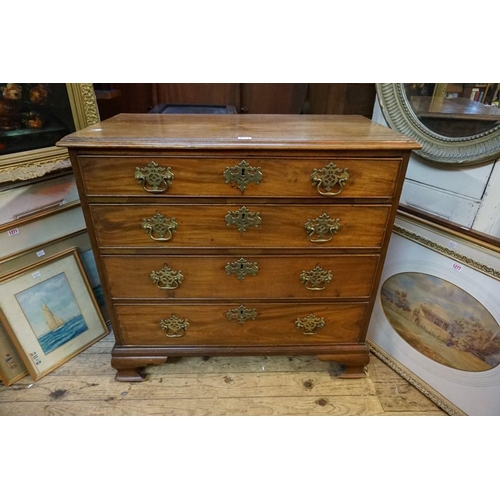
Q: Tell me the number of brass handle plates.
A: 8